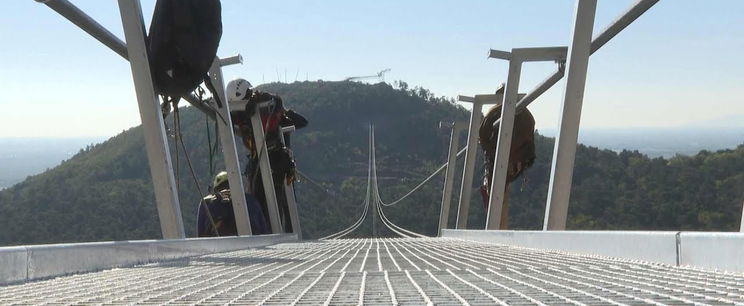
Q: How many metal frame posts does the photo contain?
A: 8